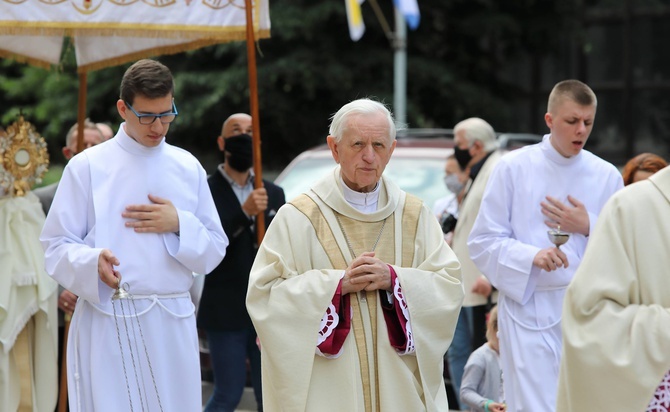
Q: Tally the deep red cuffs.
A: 2